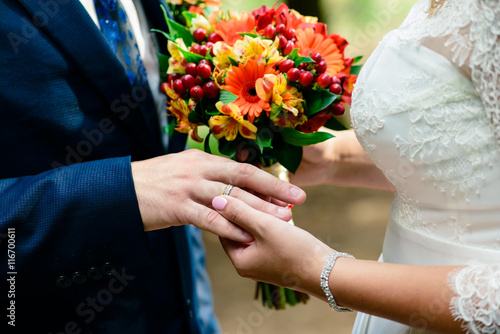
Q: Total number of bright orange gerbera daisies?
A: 3